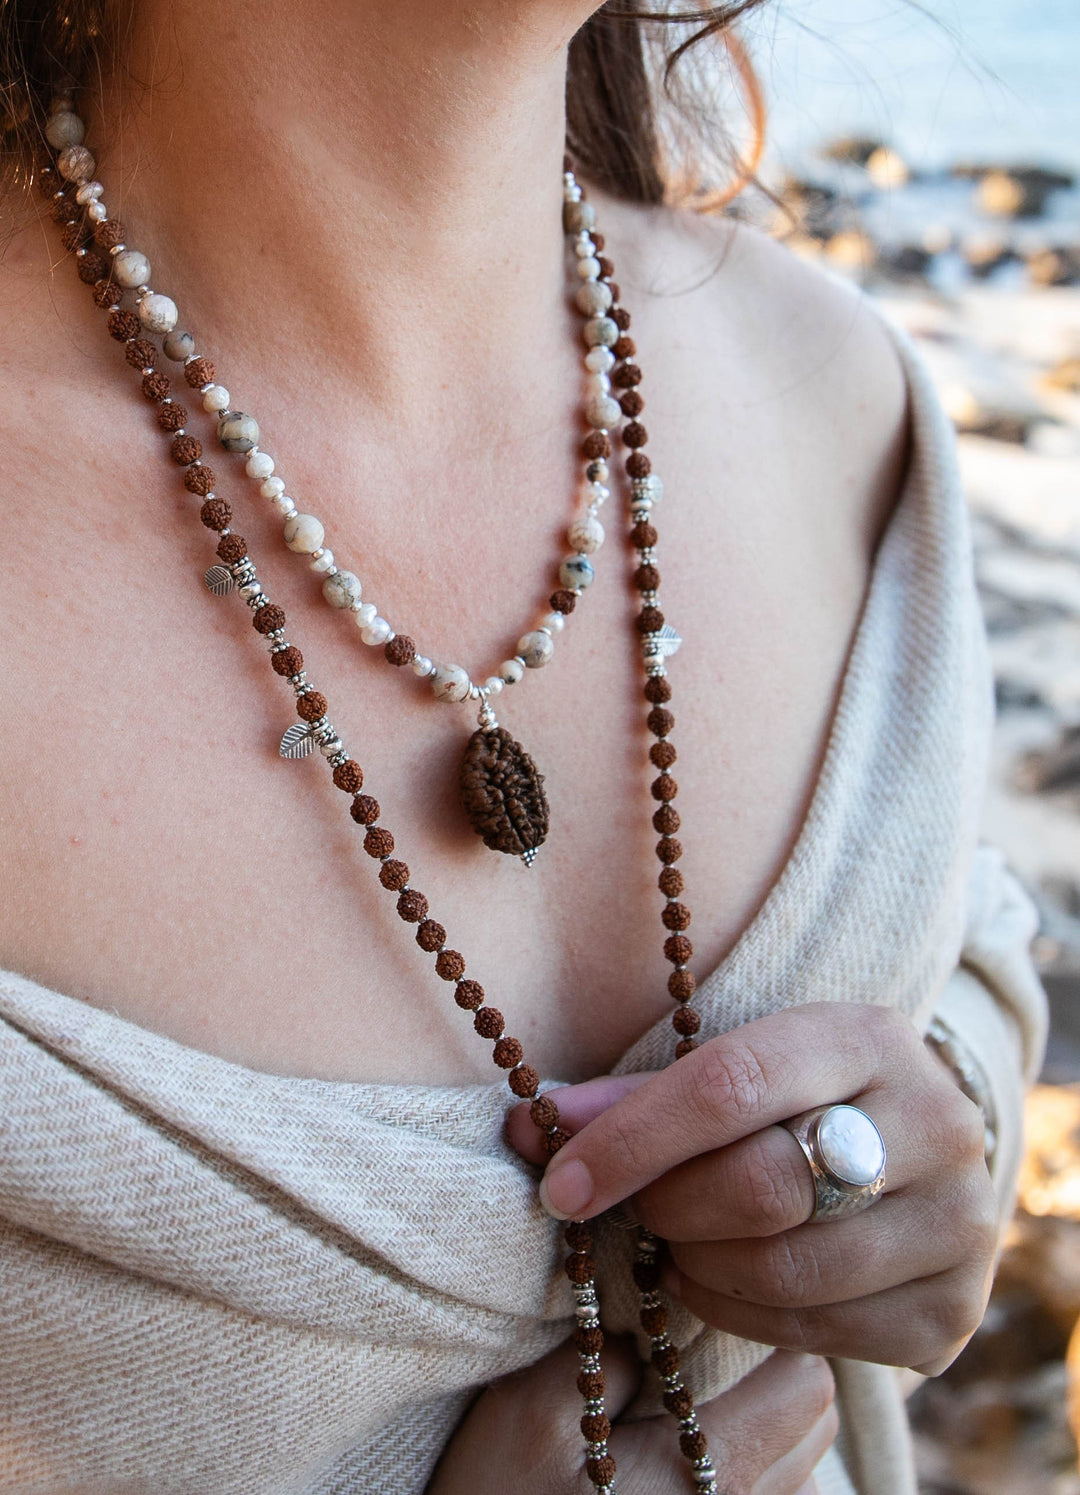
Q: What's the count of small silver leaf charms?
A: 4